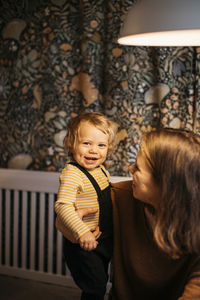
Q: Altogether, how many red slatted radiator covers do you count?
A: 0